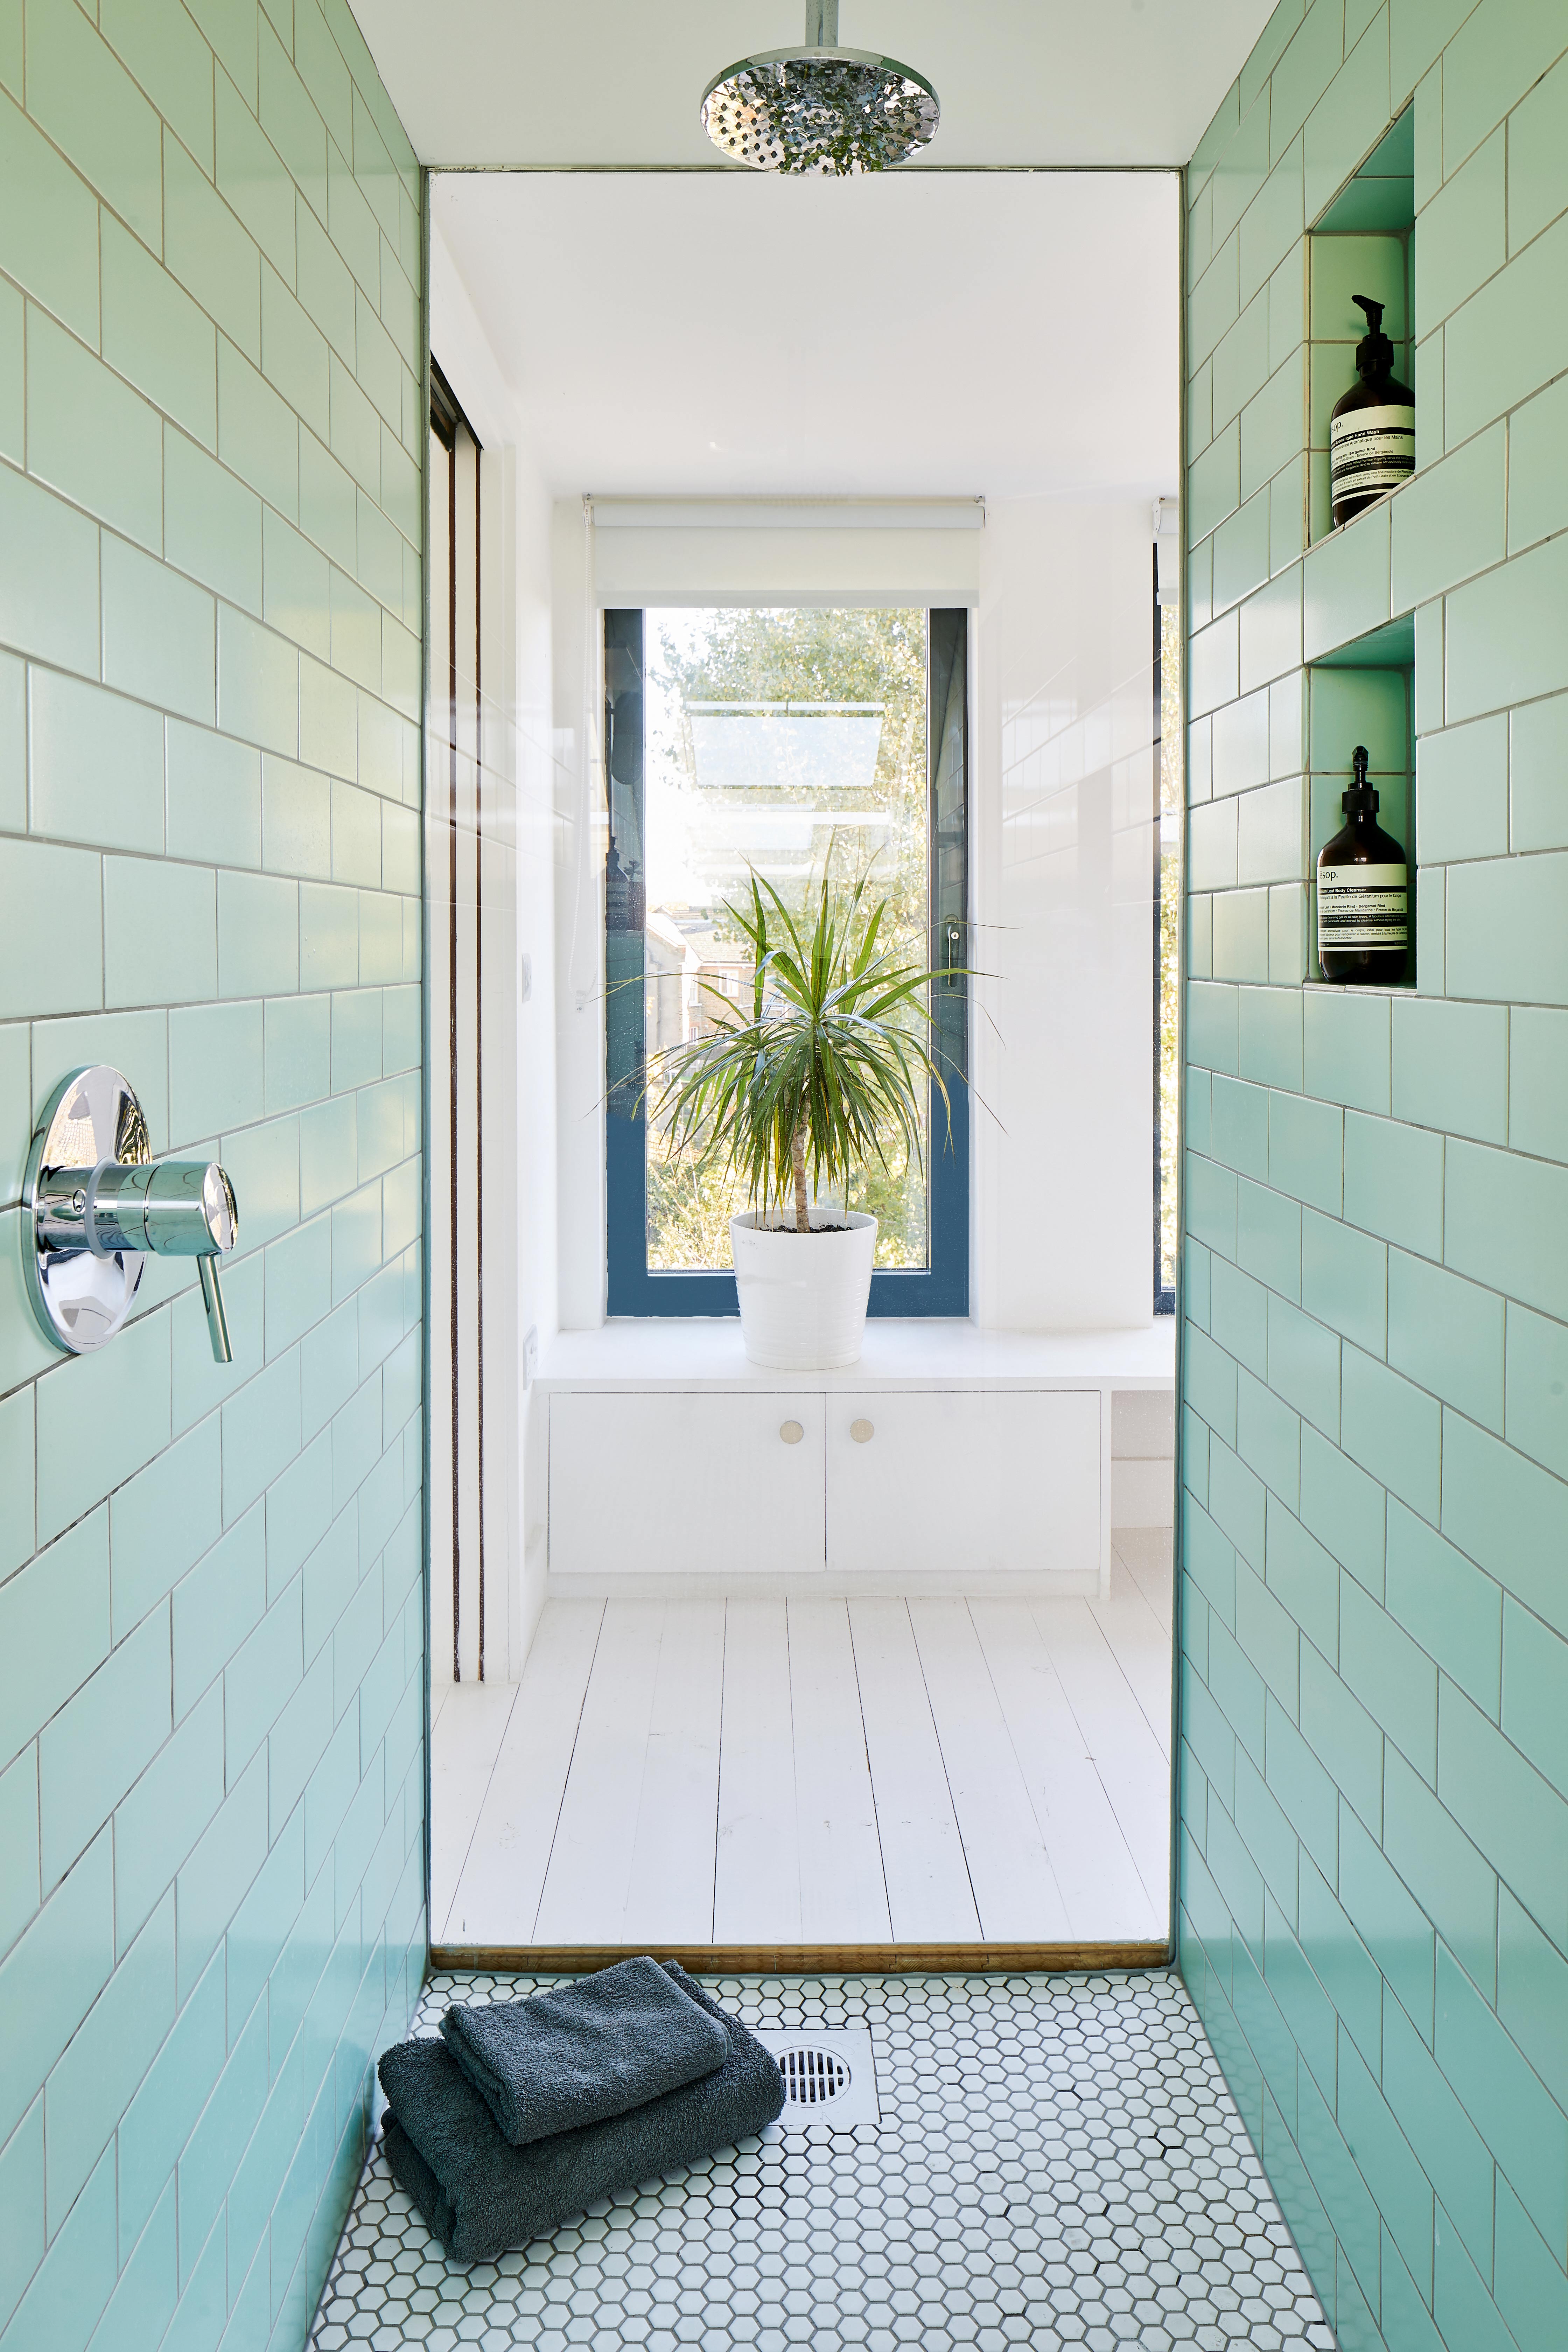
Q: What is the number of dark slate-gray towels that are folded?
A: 2